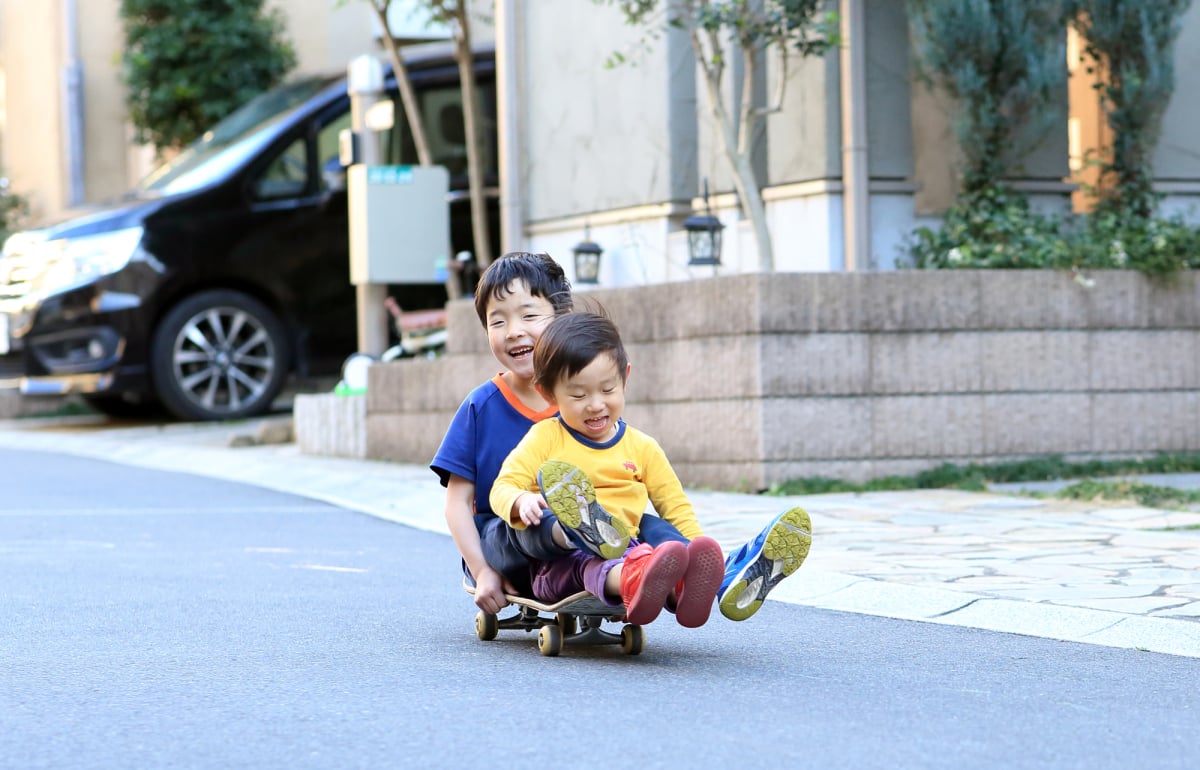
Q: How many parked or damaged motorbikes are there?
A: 0